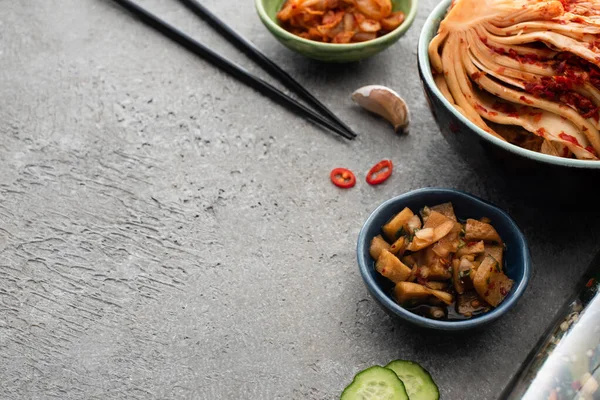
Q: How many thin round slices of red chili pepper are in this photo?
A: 2